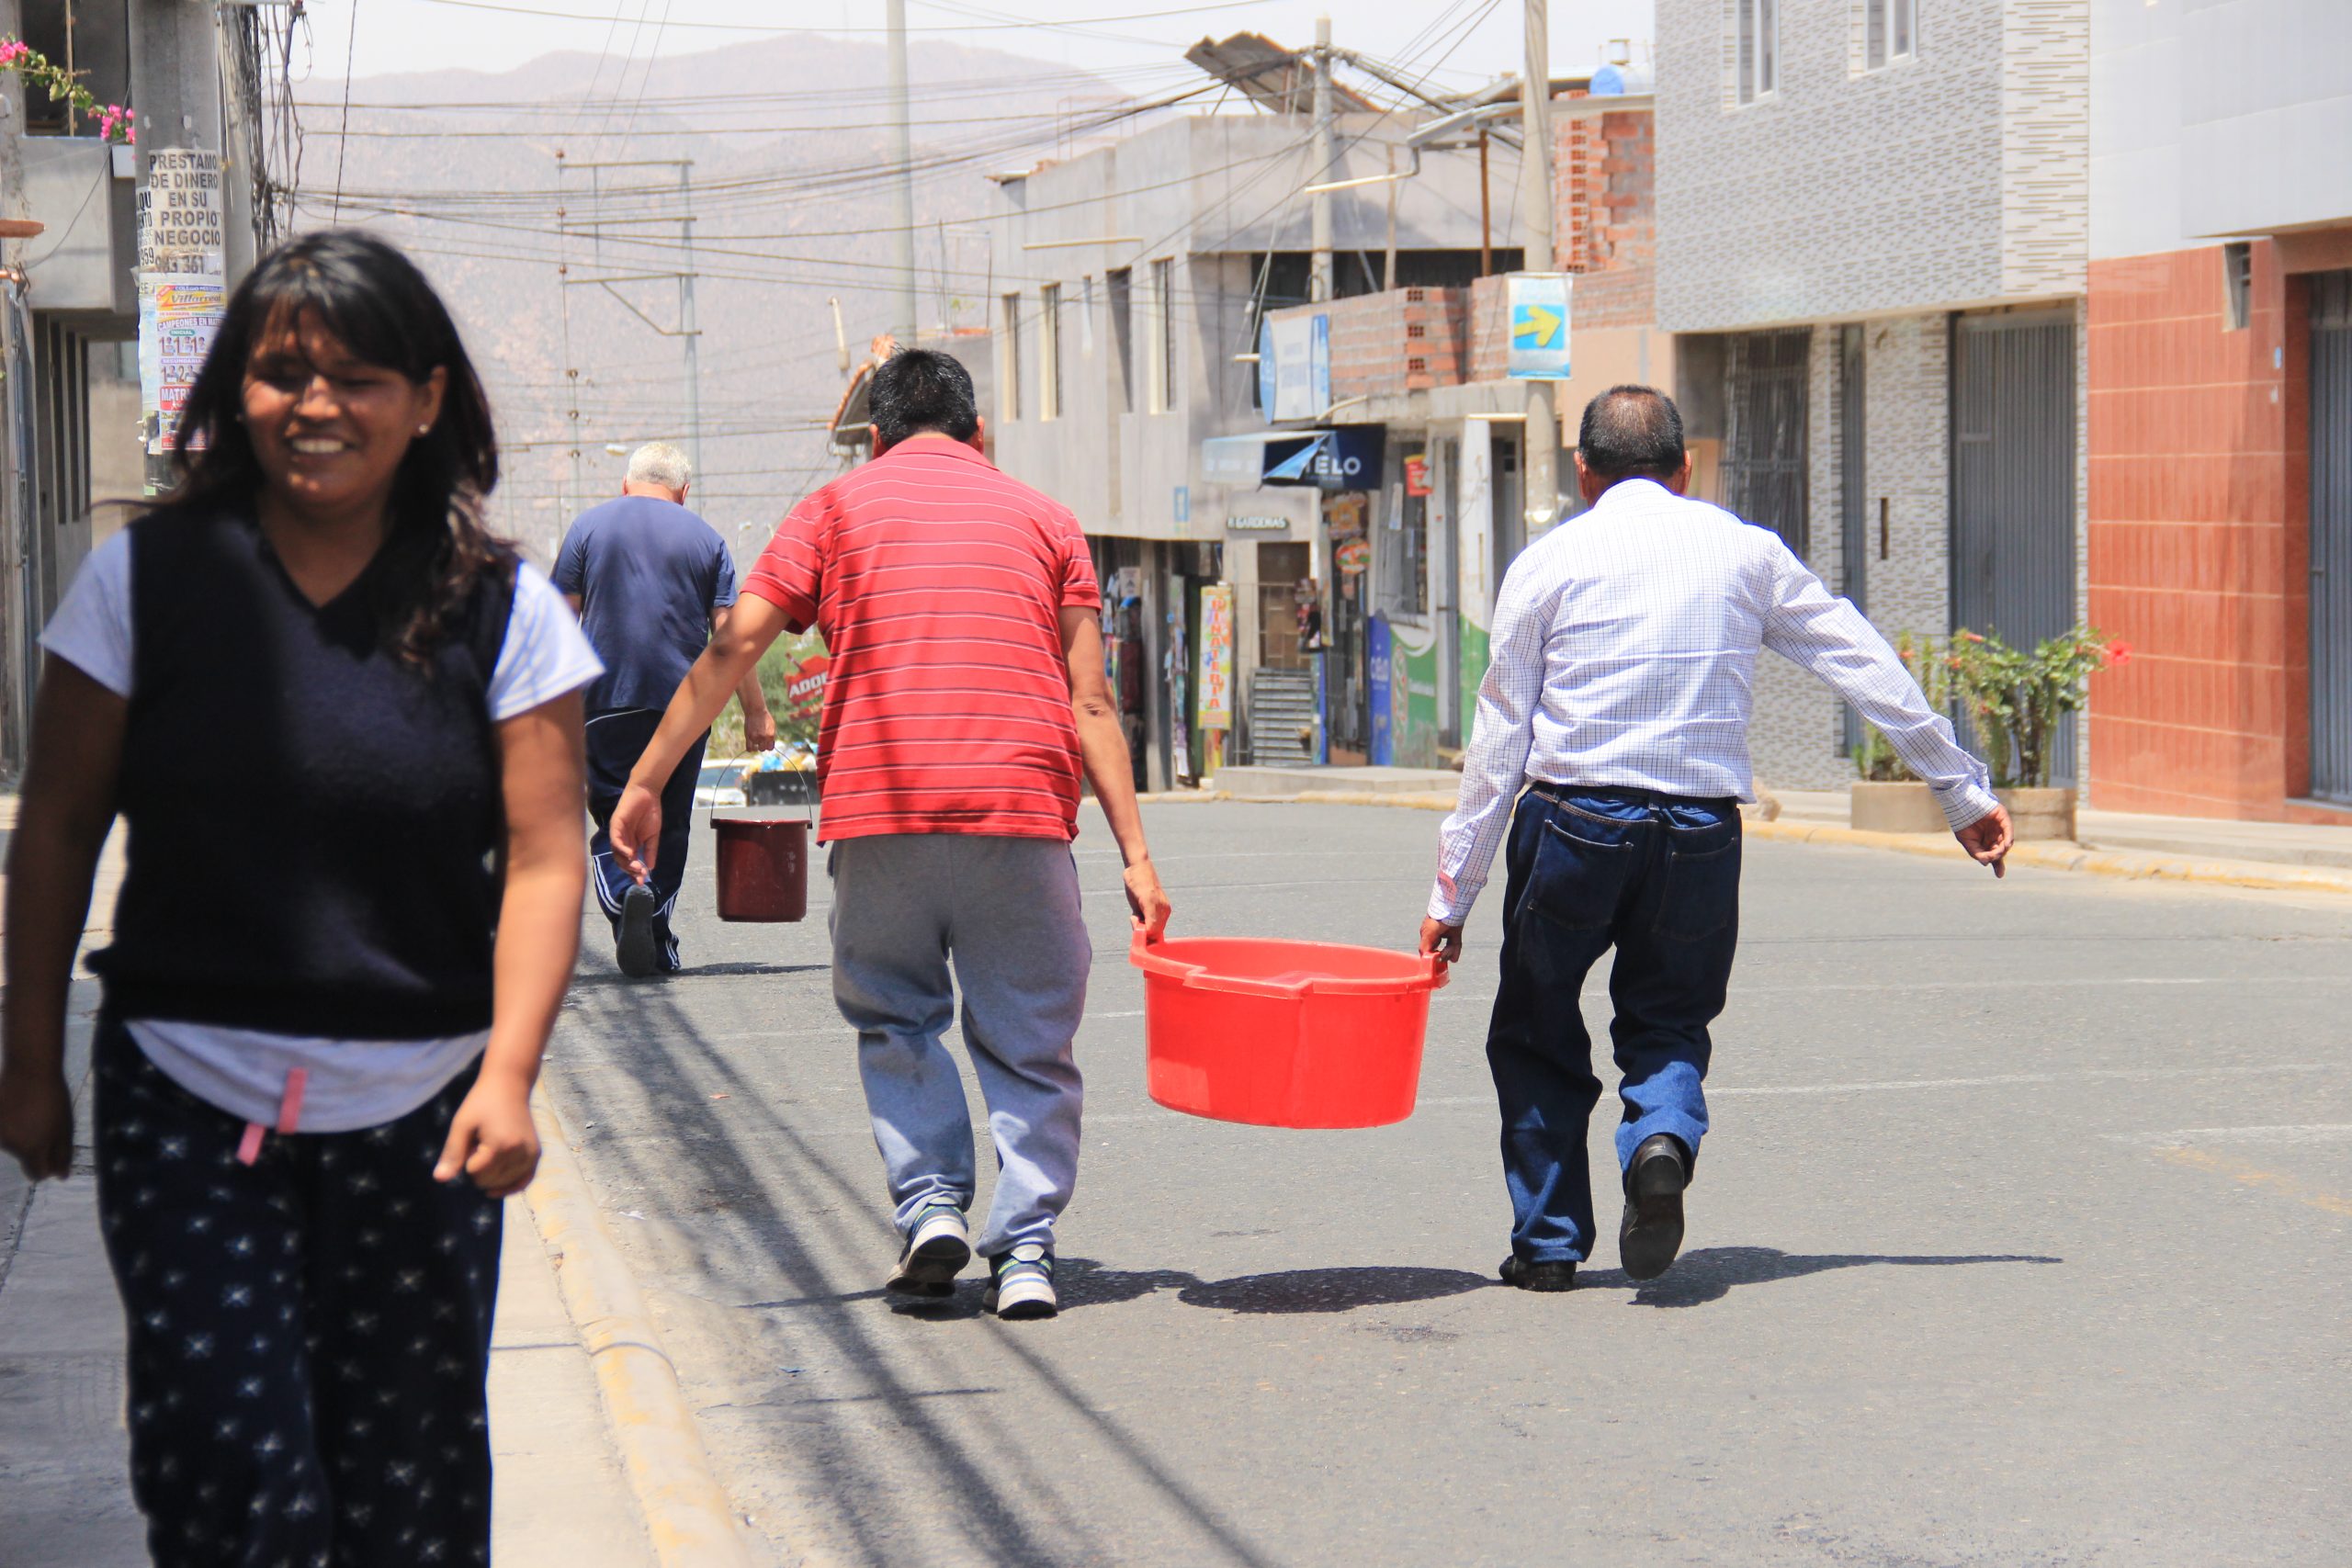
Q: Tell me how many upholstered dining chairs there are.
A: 0